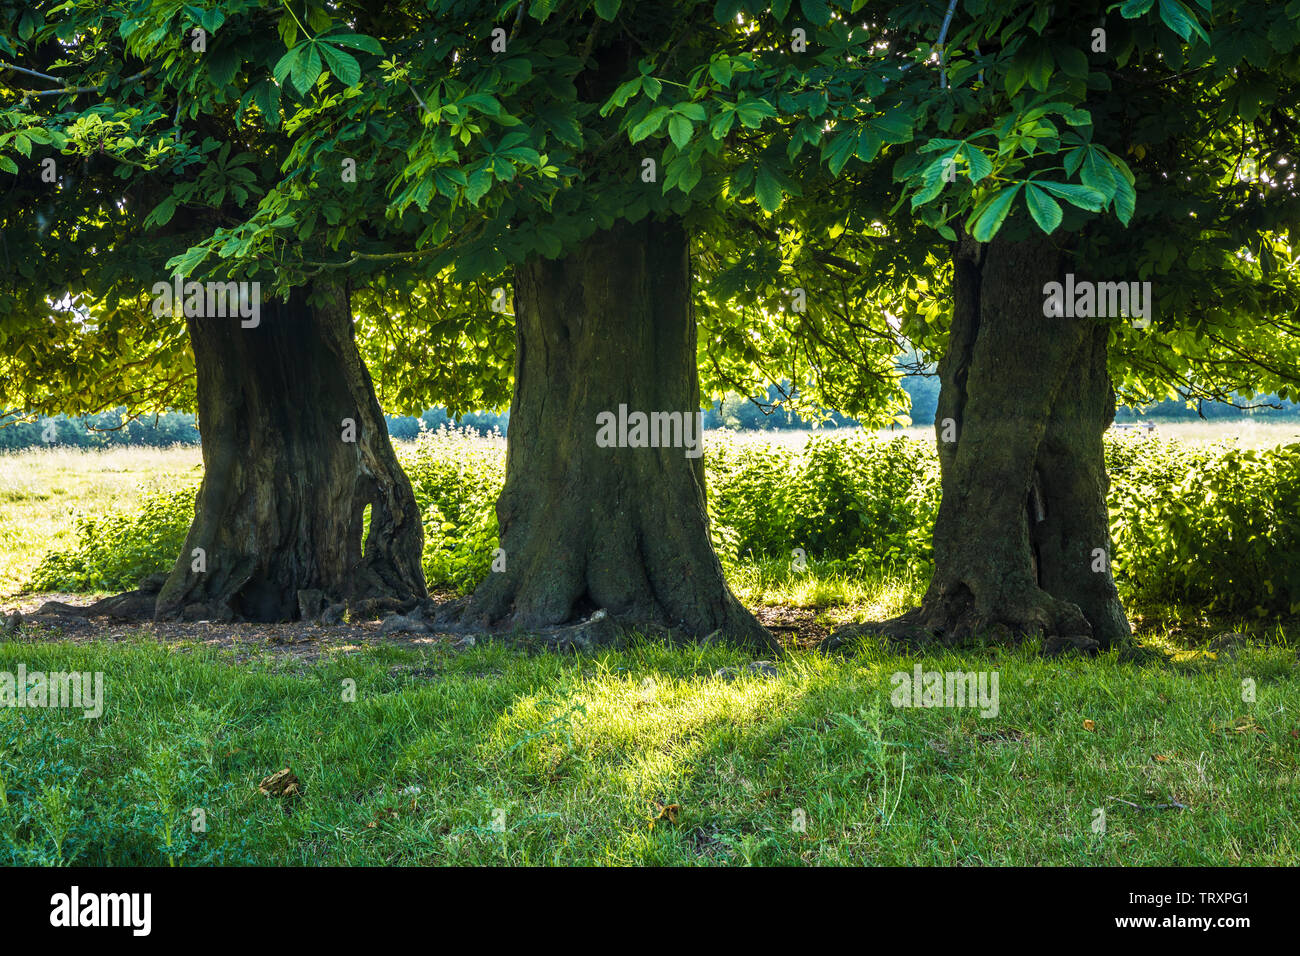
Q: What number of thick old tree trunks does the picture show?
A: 3